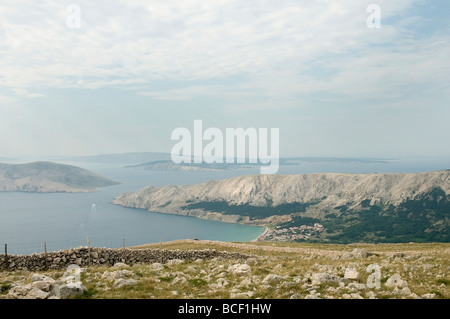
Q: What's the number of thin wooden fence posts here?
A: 5